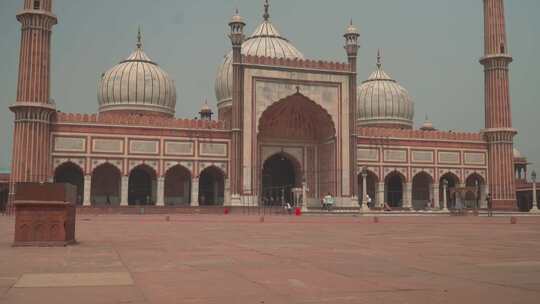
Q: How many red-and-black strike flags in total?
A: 0